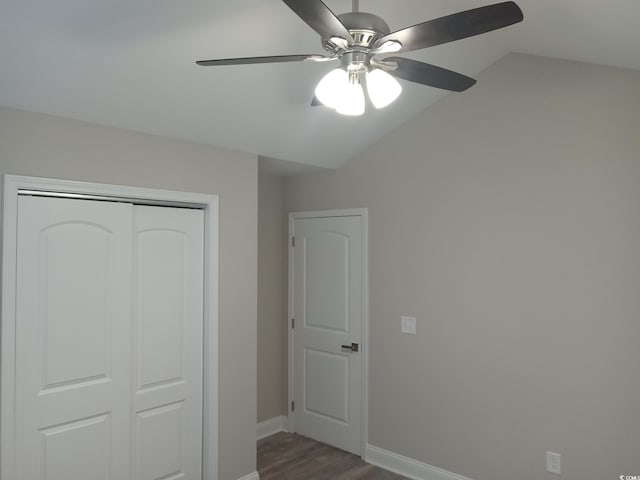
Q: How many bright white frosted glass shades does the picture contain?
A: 3